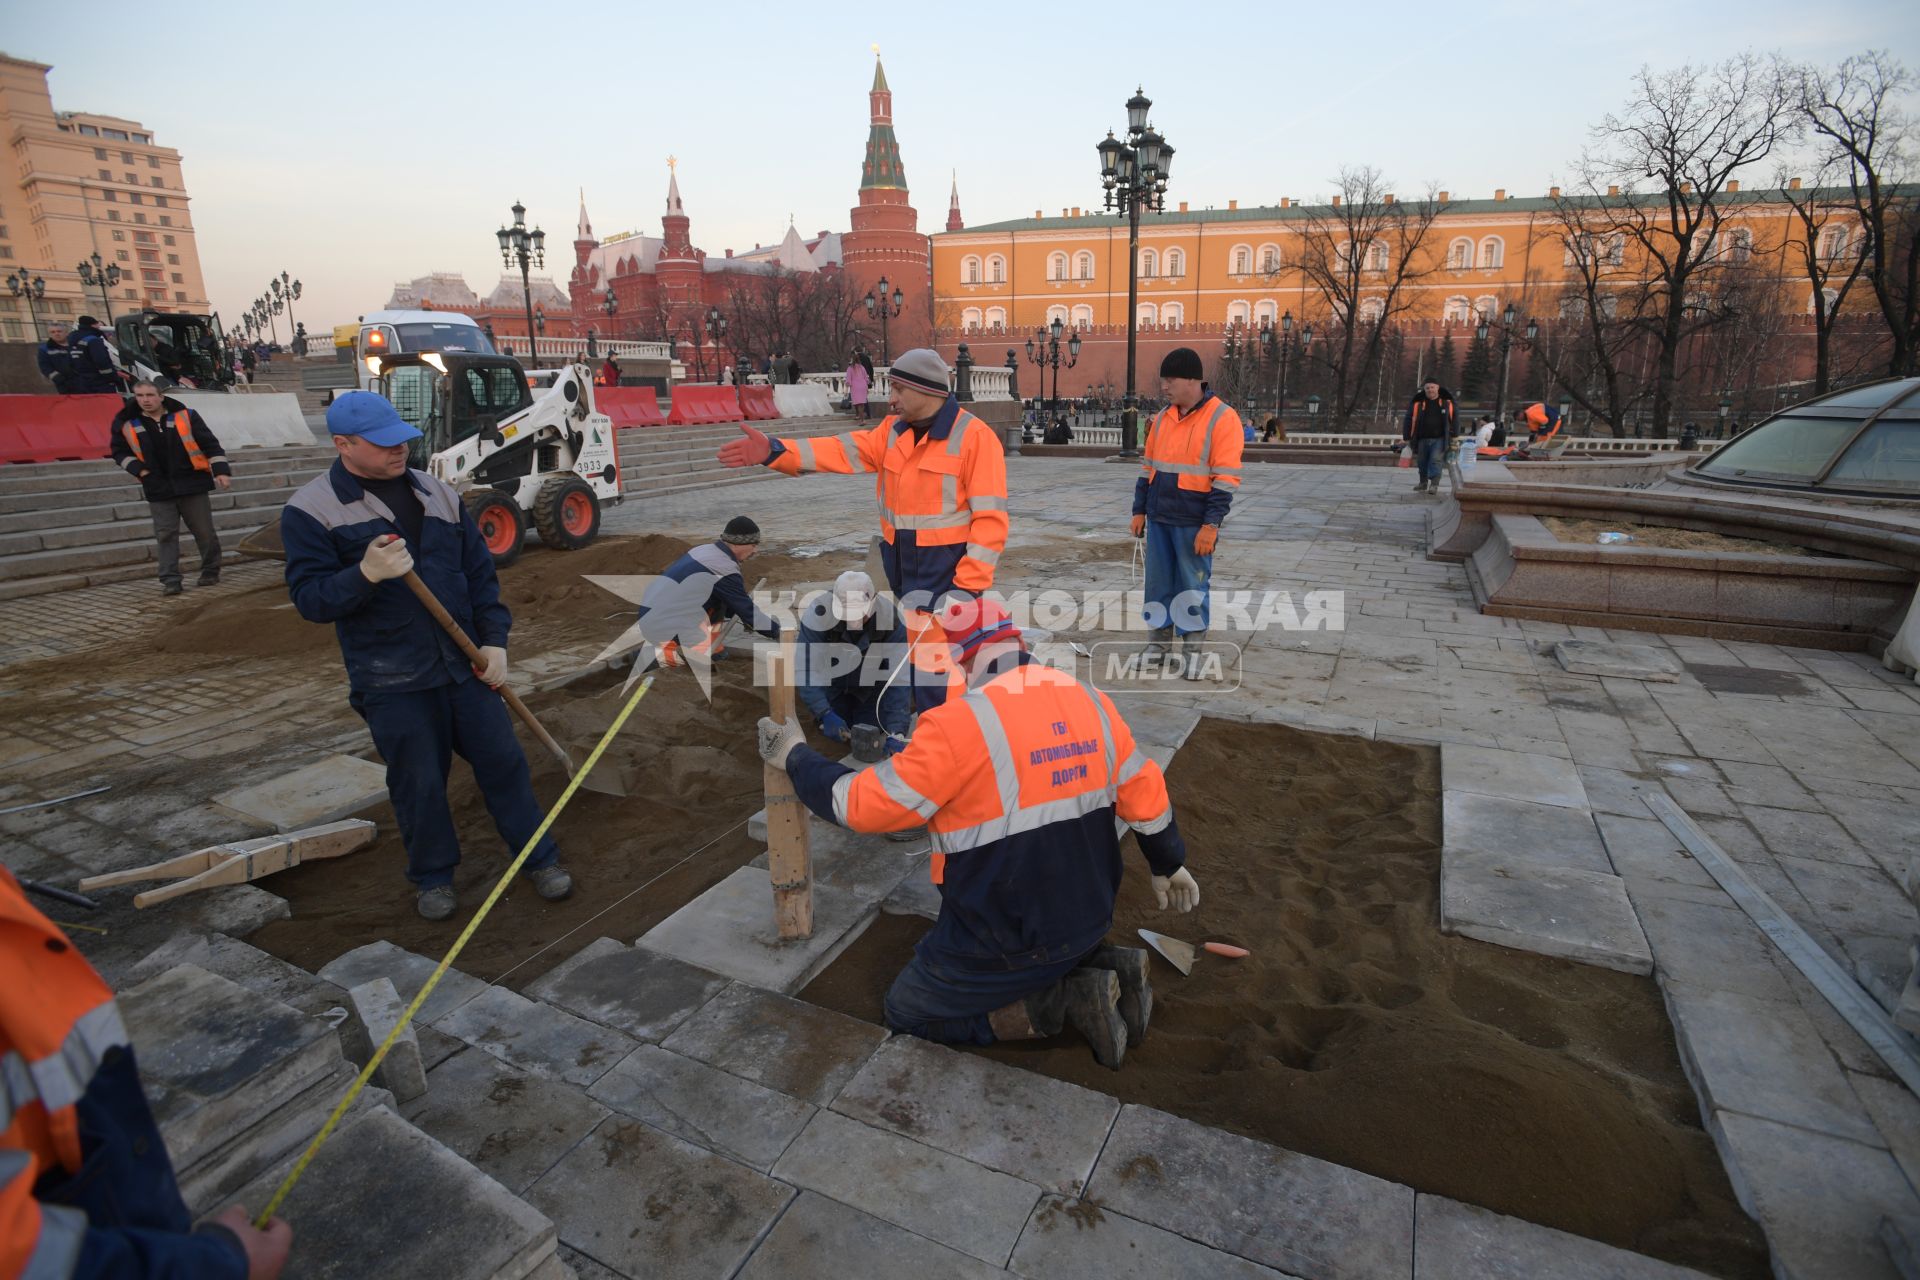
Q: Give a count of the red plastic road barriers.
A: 4